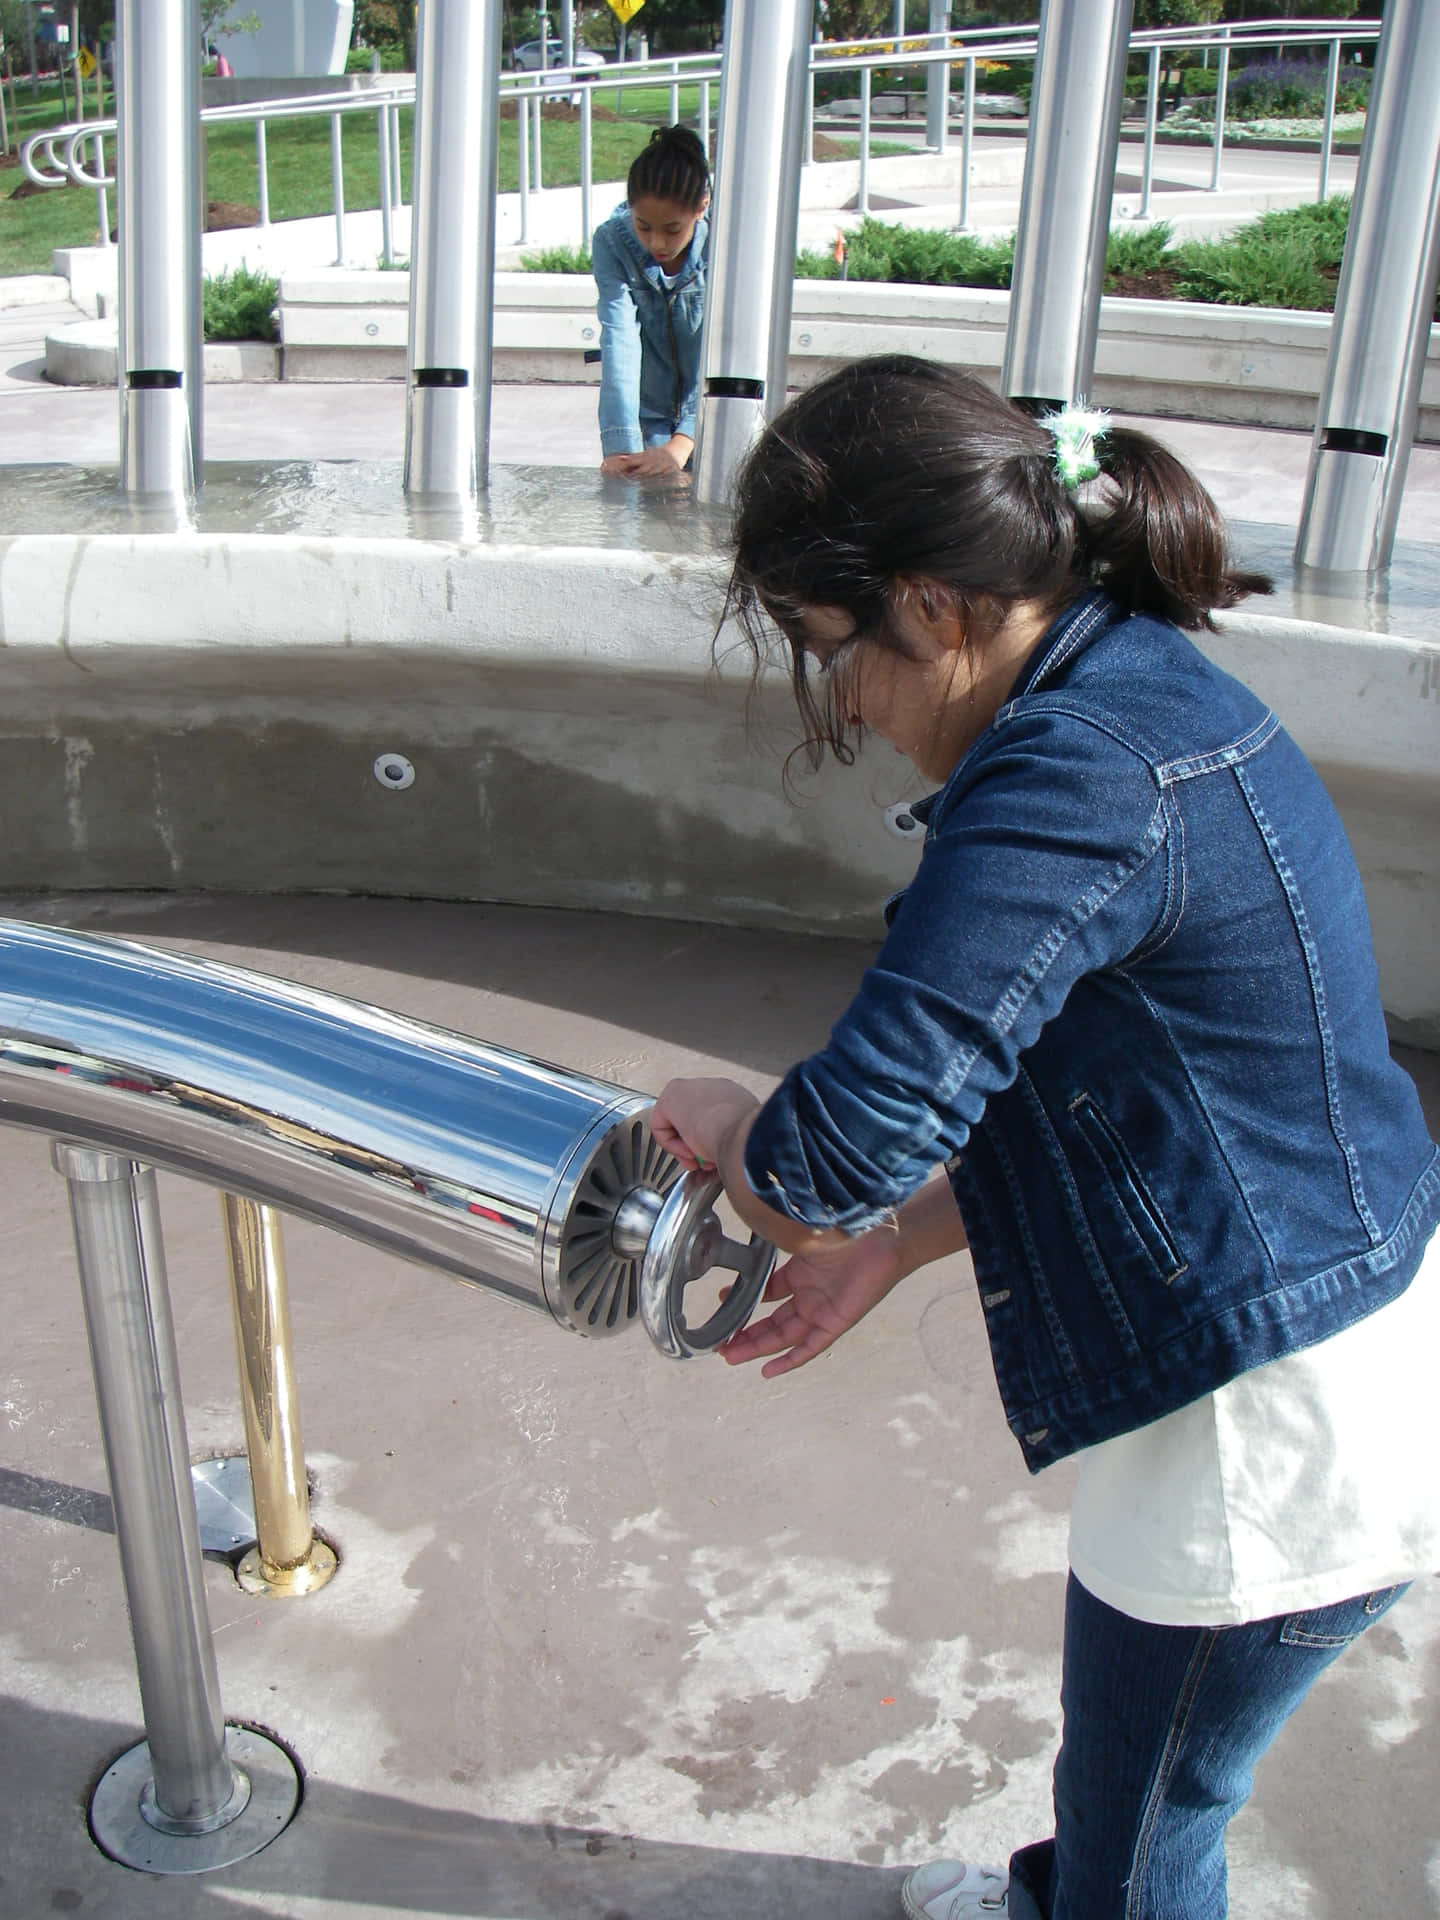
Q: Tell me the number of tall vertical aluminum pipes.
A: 5